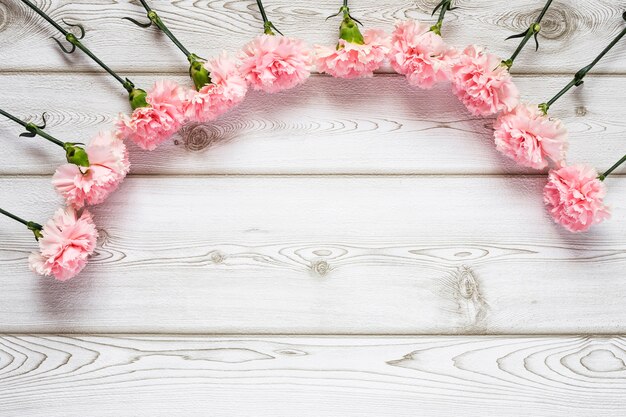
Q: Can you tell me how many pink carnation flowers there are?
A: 10